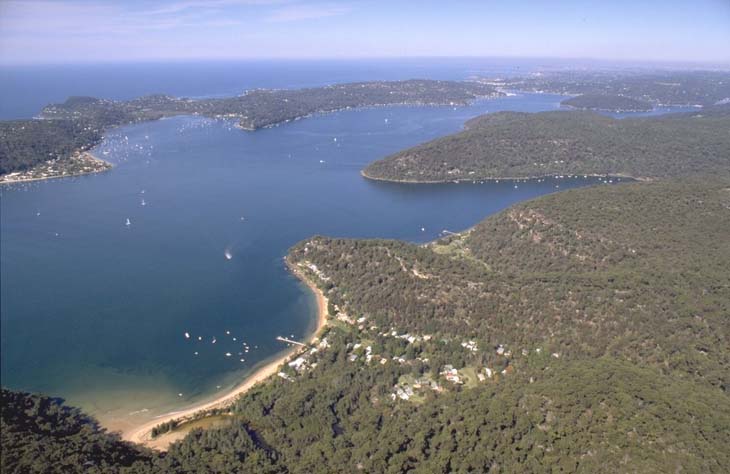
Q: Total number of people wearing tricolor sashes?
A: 0